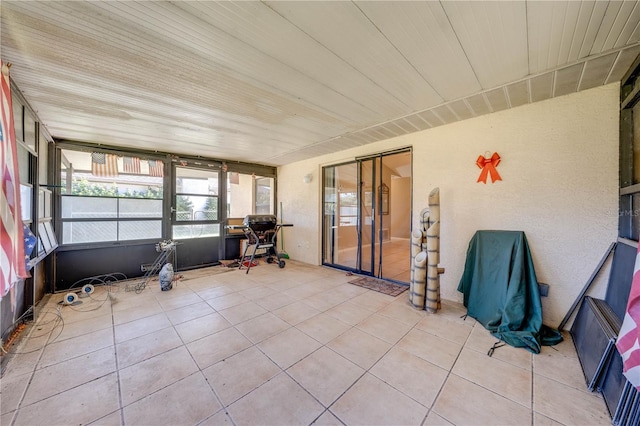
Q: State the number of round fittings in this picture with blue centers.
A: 2